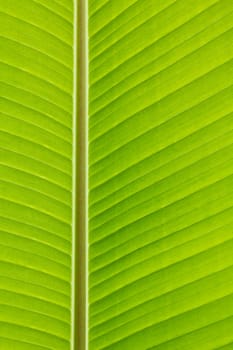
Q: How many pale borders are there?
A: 2